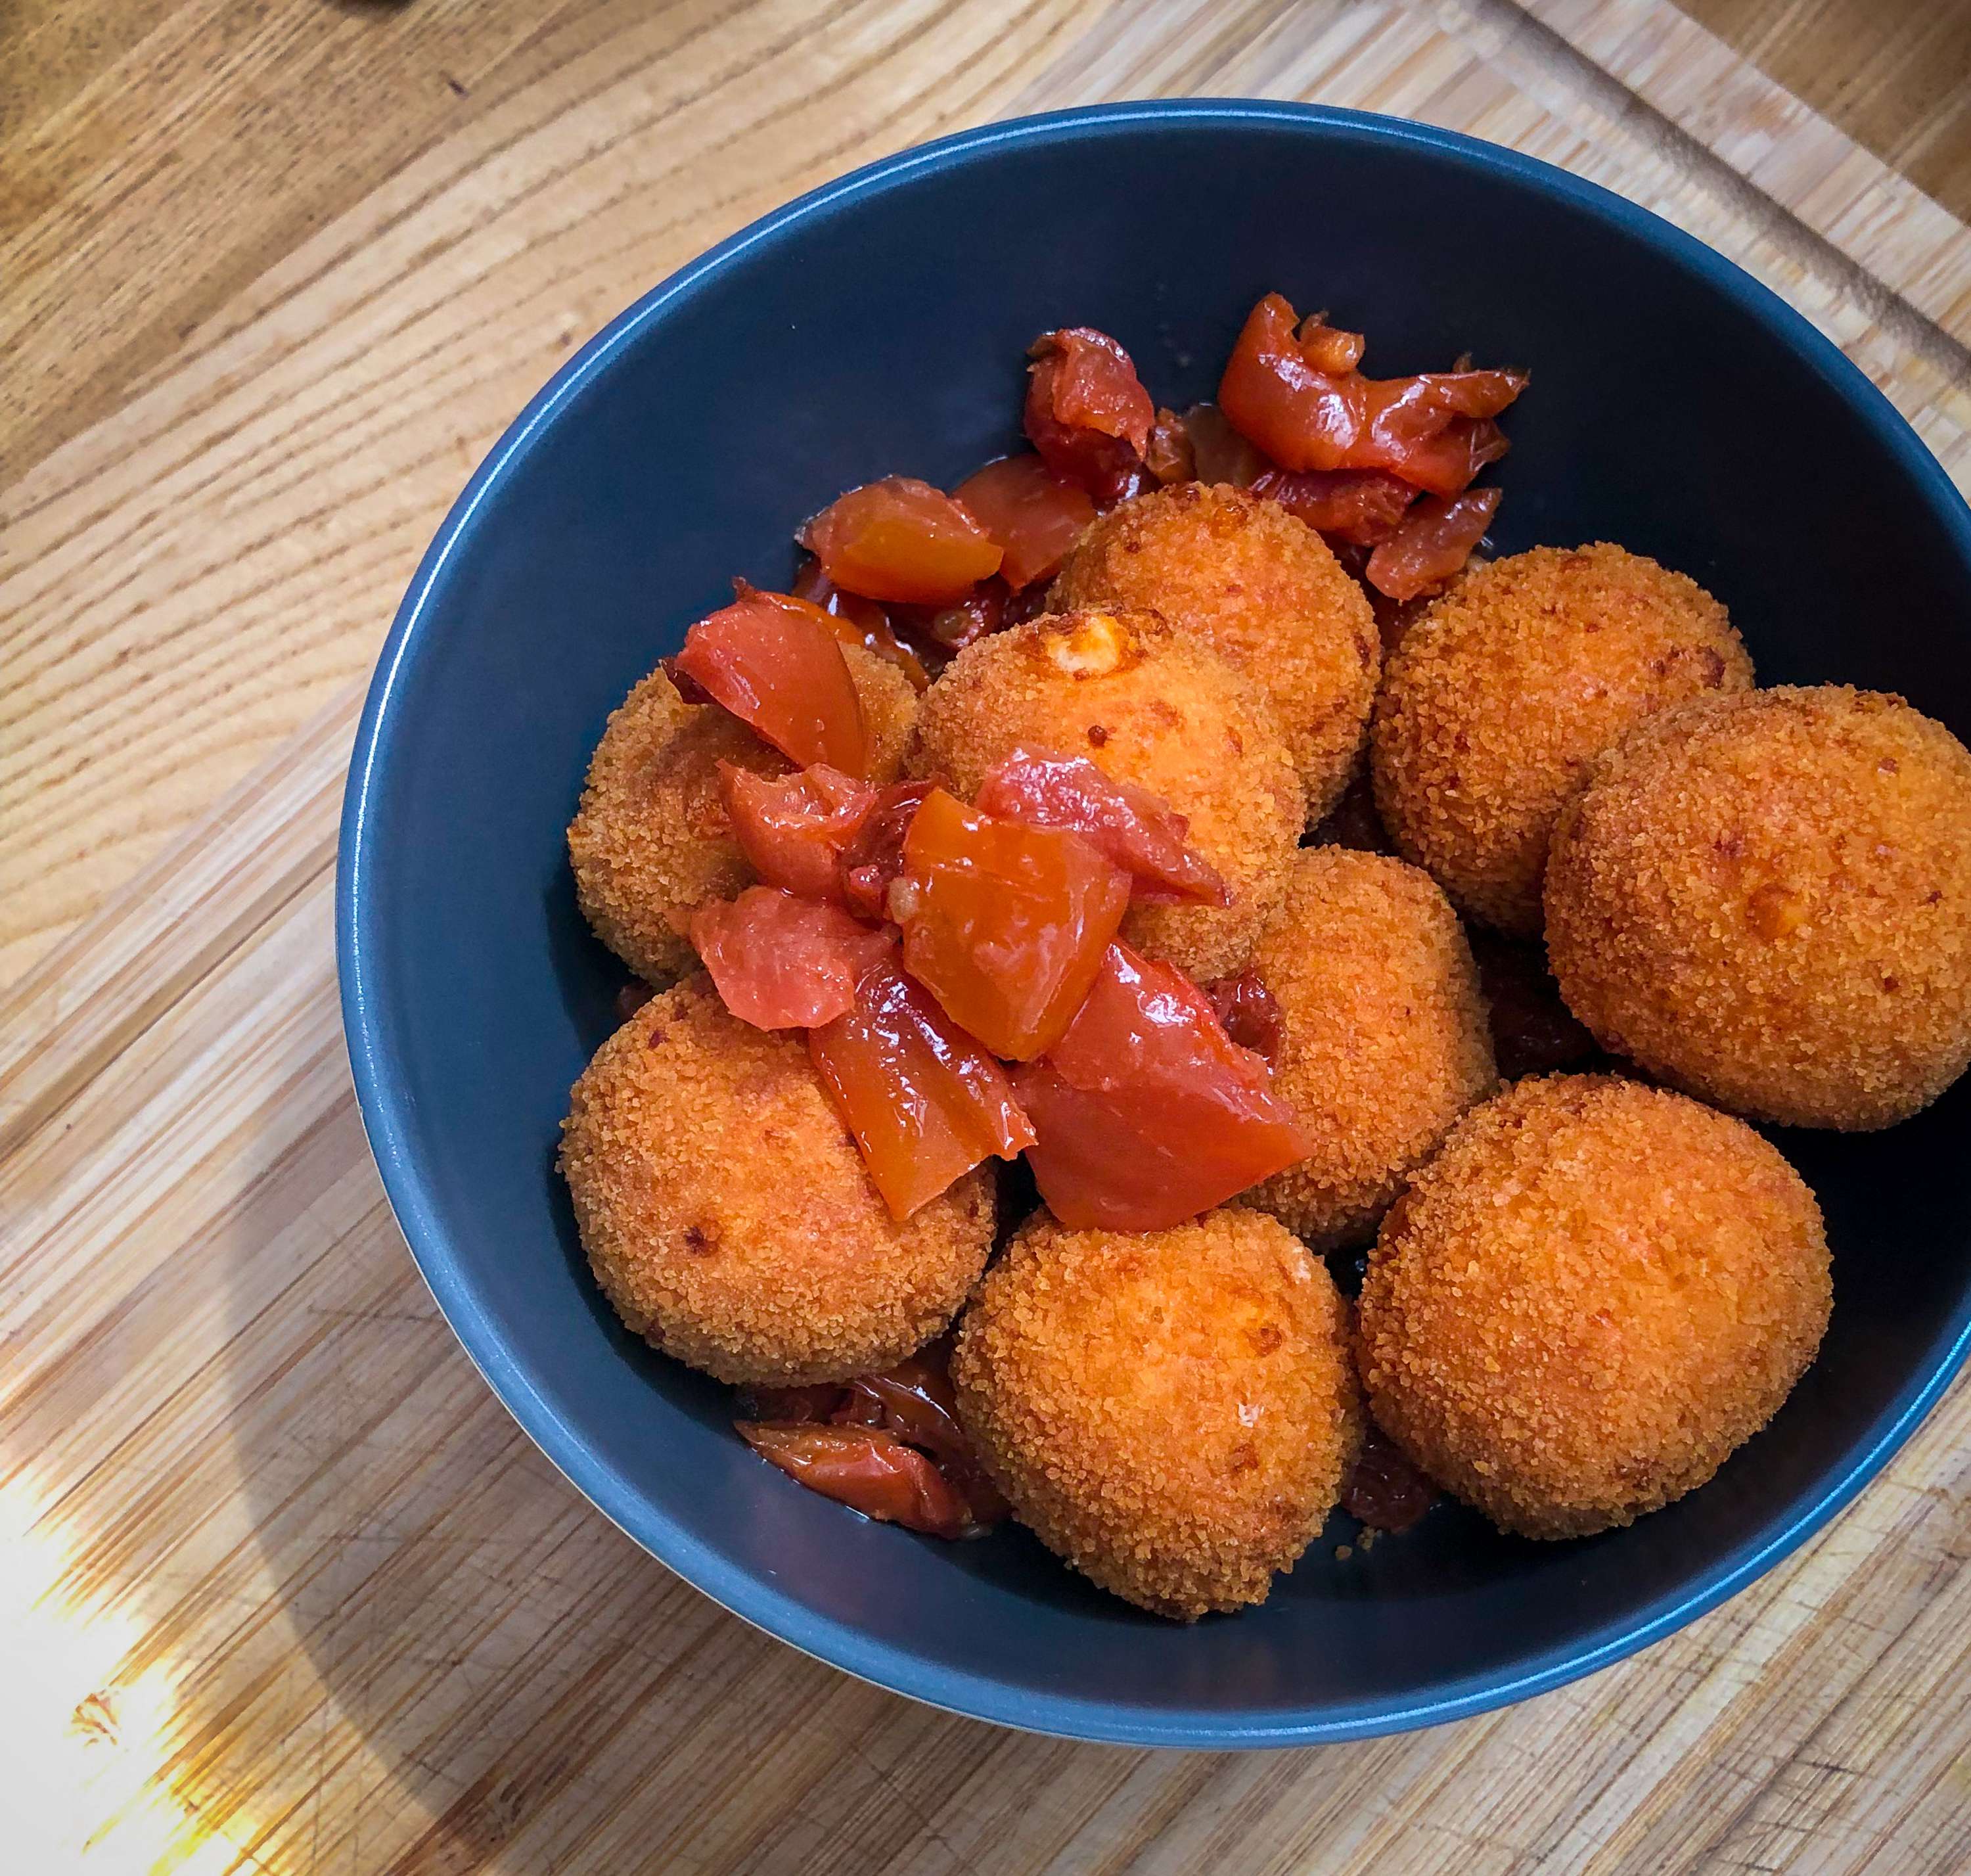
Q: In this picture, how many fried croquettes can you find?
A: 9